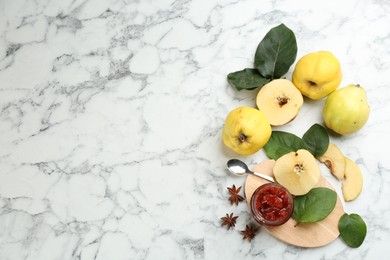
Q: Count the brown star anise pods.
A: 3